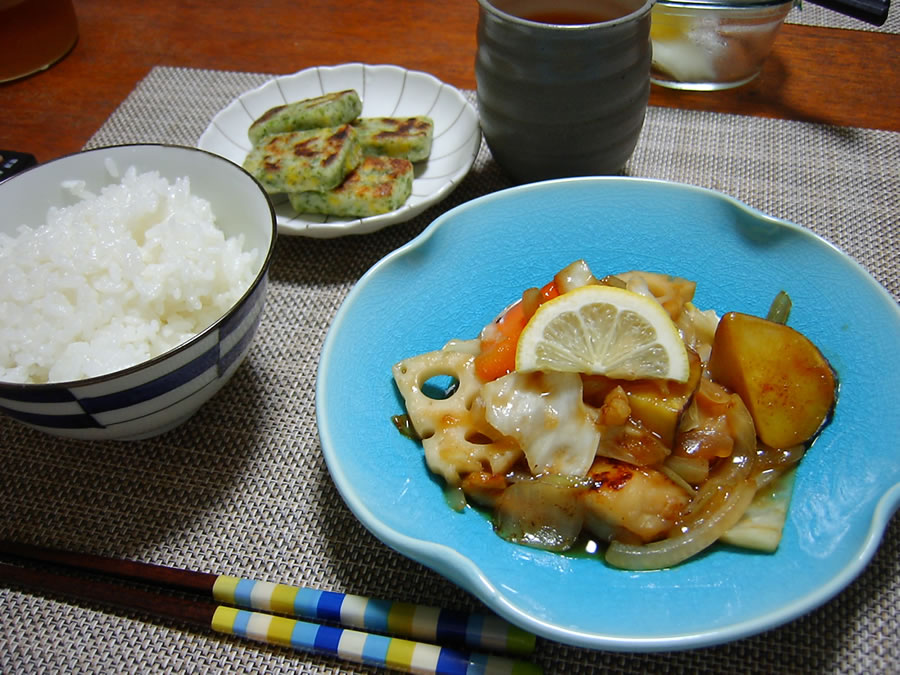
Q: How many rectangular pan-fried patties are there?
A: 4